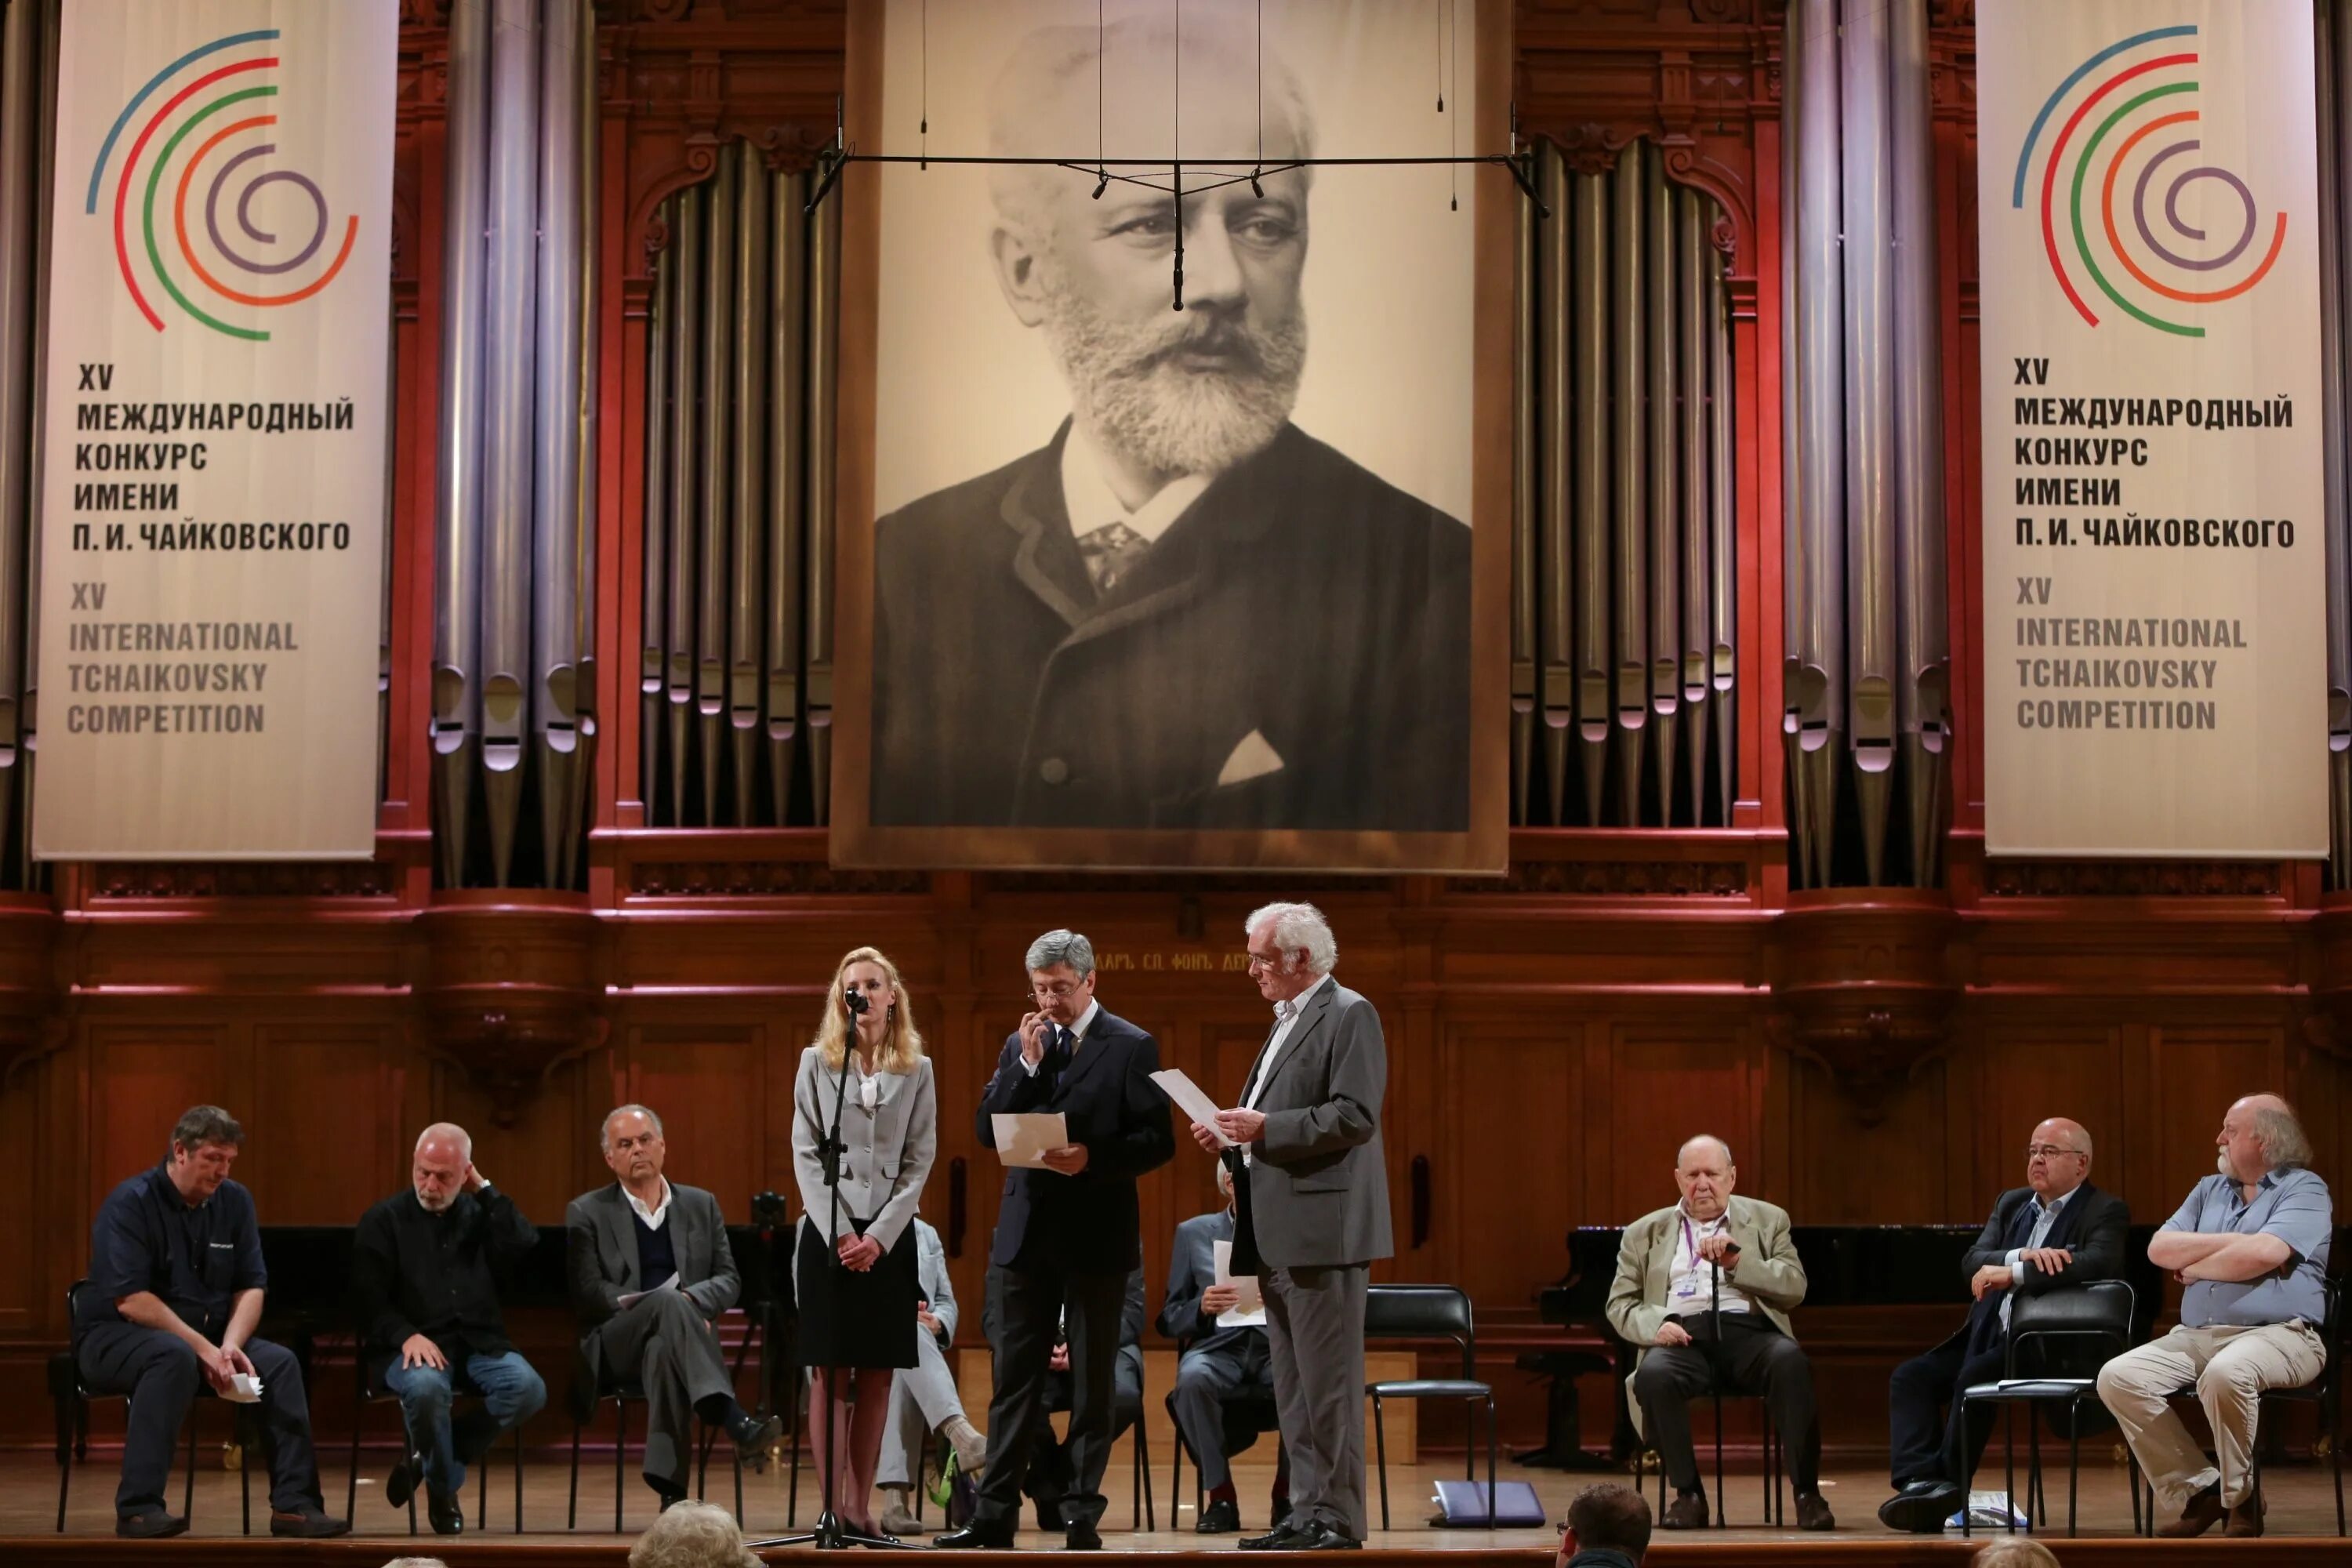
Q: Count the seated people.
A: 9